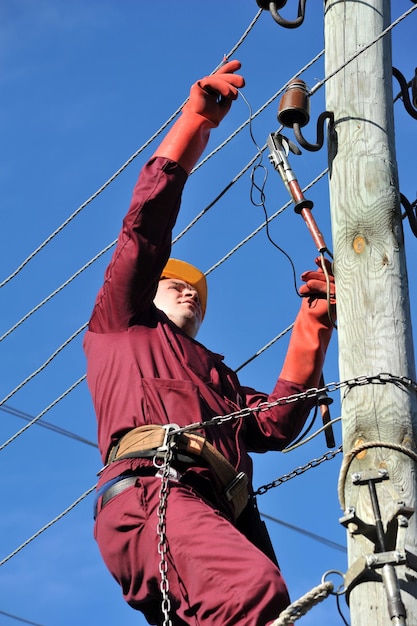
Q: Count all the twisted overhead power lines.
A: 5